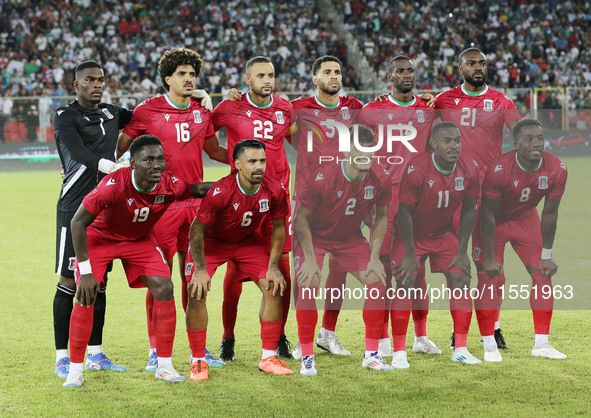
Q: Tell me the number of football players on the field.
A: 11